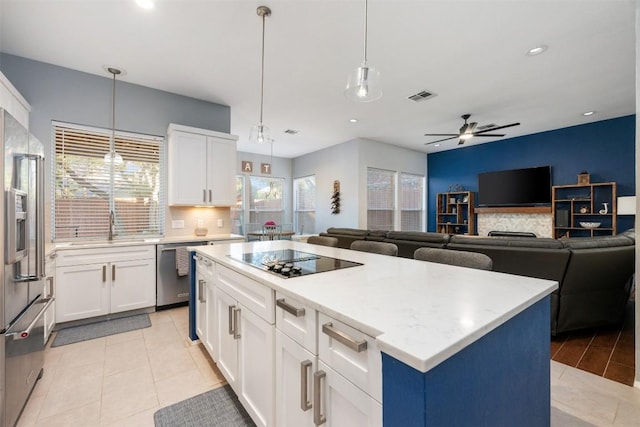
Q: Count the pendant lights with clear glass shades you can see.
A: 3